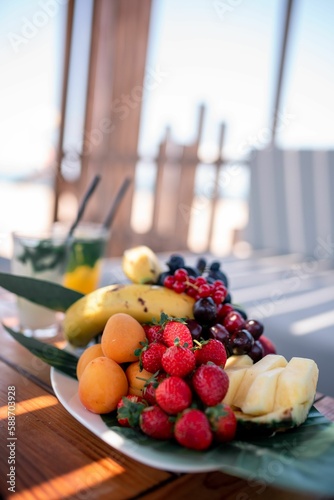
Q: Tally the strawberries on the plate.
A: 12